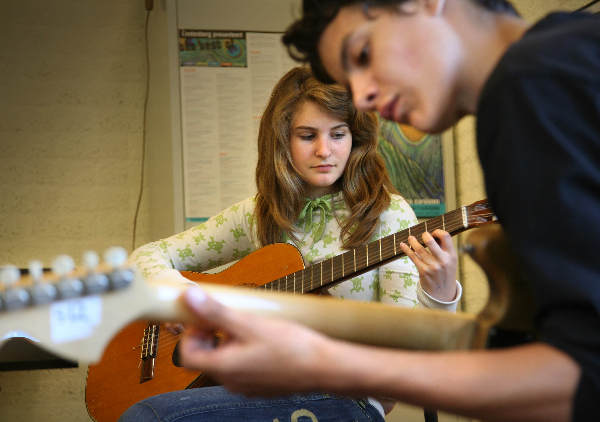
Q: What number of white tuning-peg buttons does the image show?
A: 5